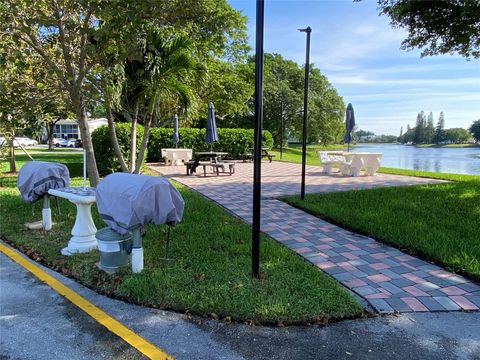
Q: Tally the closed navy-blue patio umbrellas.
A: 3